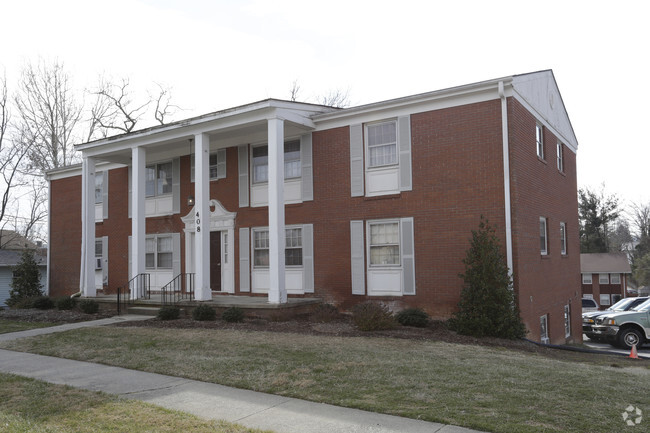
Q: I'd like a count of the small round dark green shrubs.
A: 7